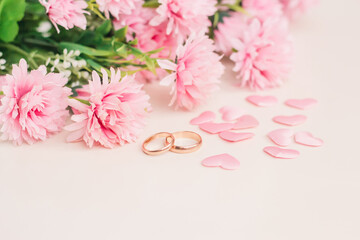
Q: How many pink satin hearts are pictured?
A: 12